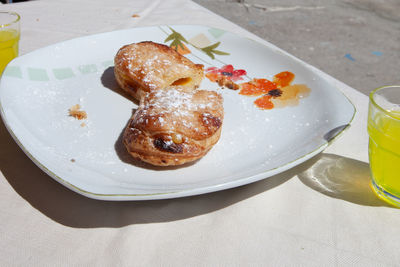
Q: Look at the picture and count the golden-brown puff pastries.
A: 2